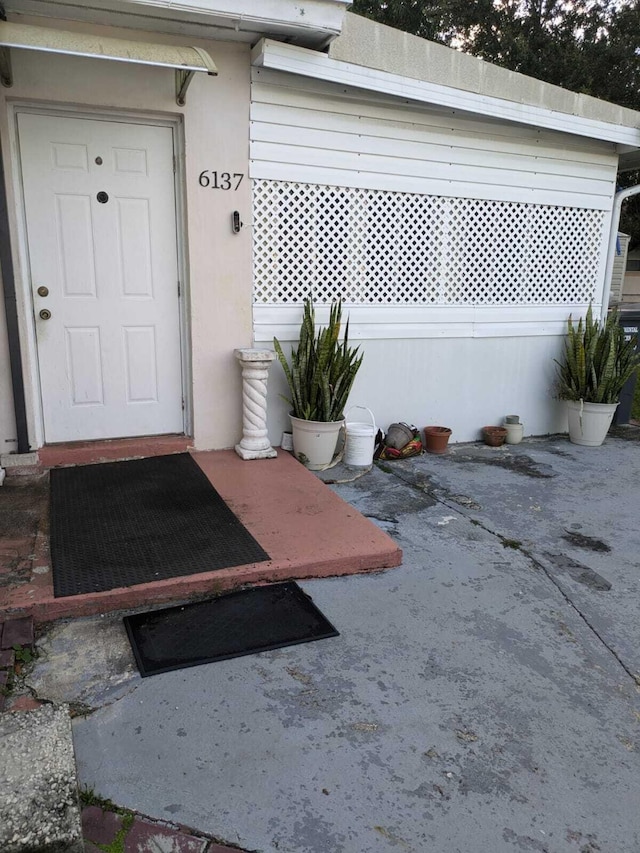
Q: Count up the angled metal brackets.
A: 2